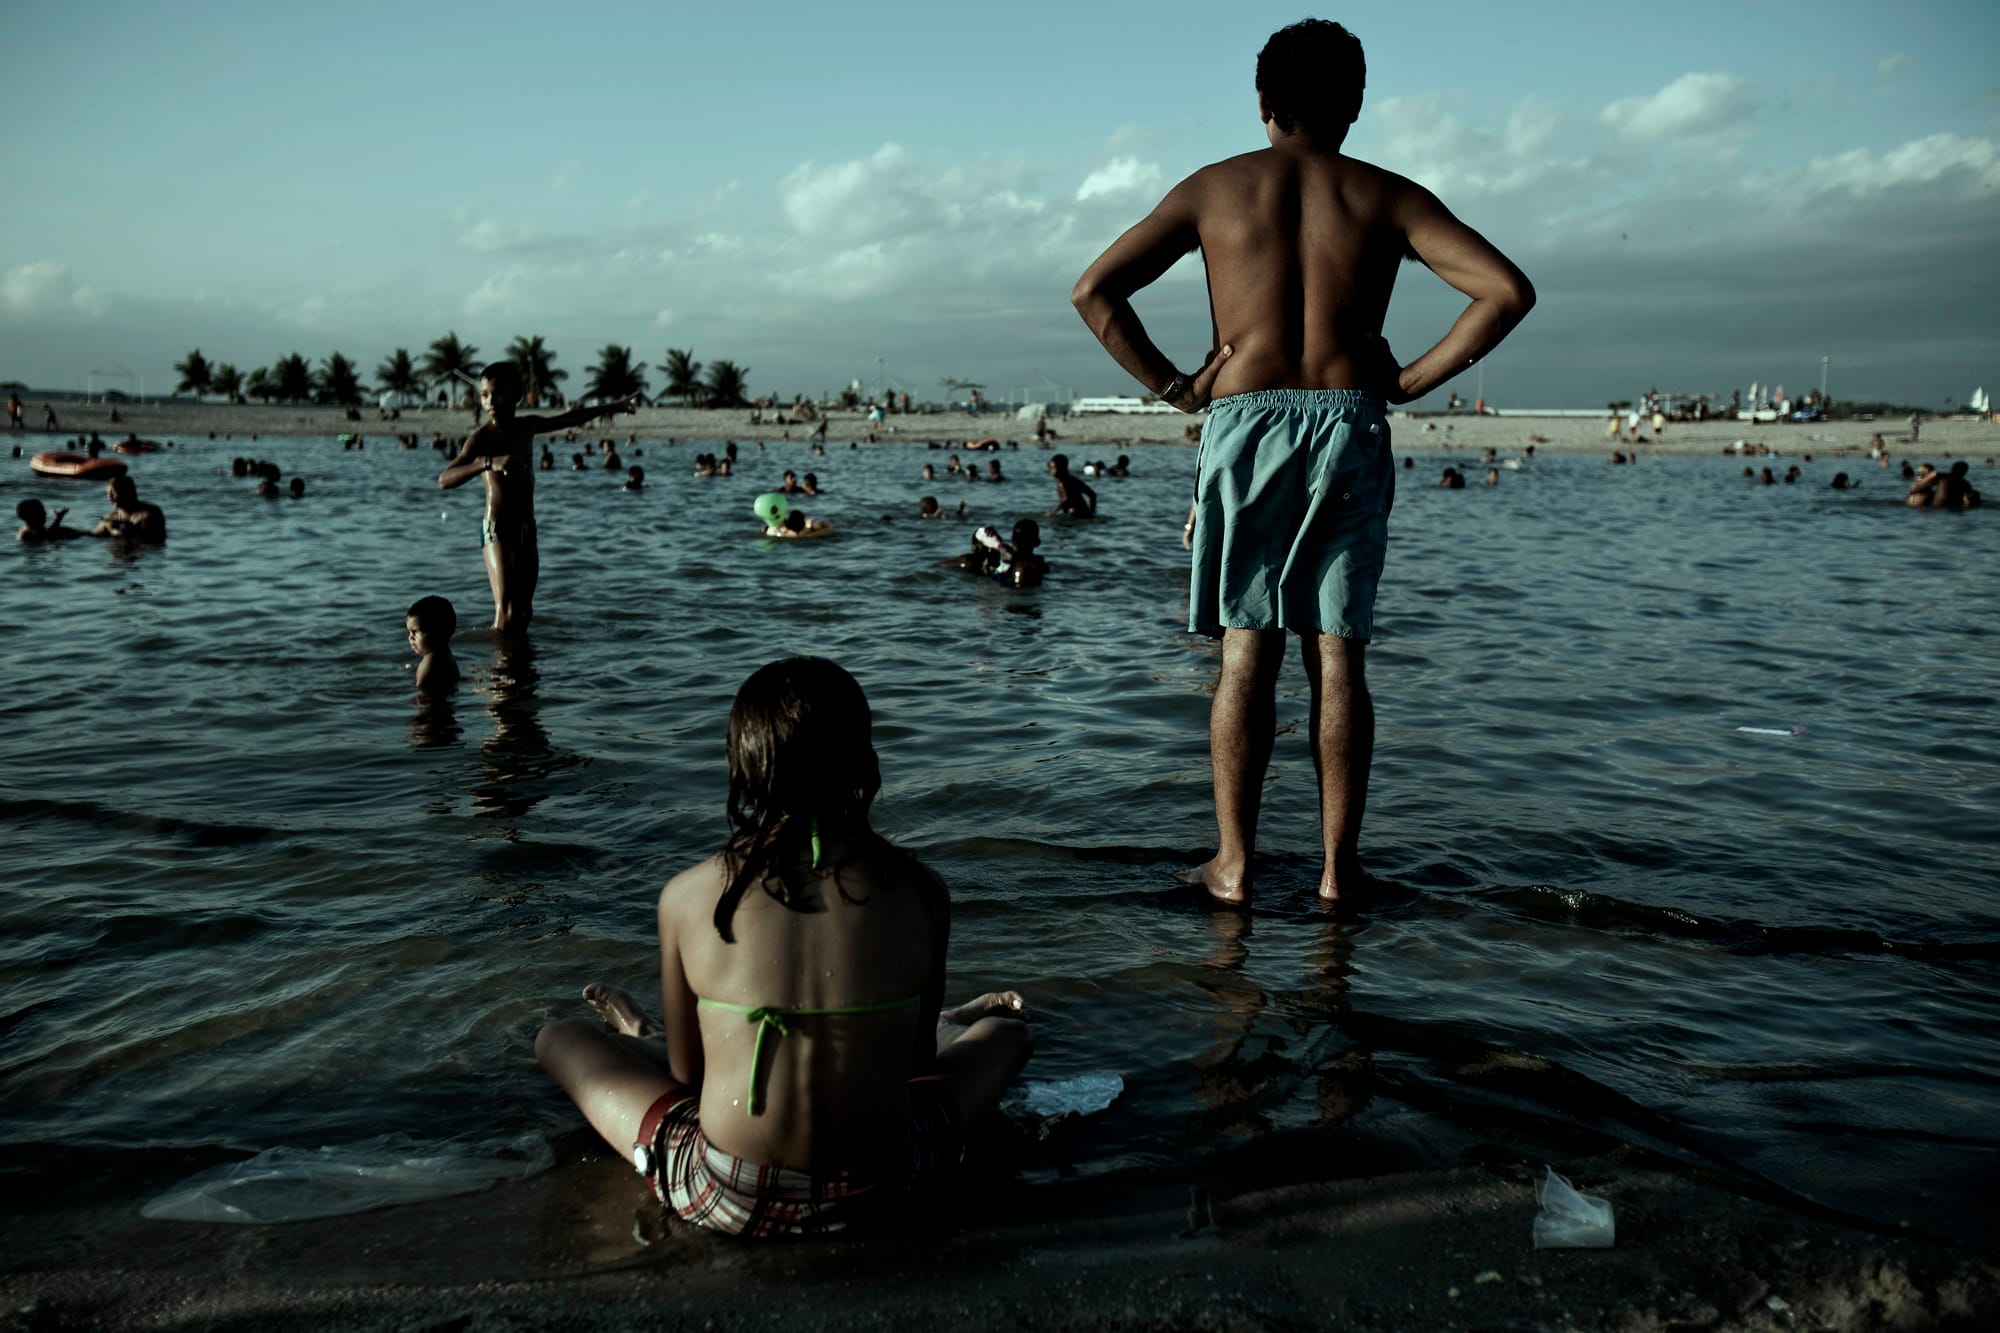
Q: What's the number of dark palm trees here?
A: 11